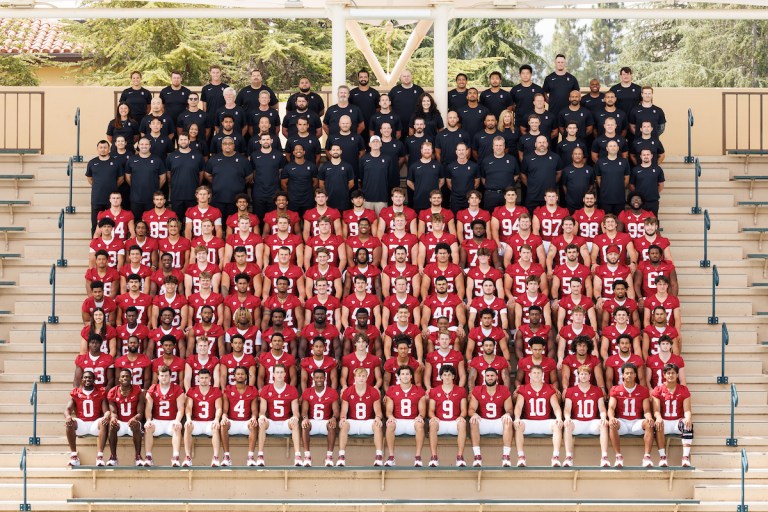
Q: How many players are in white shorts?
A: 15